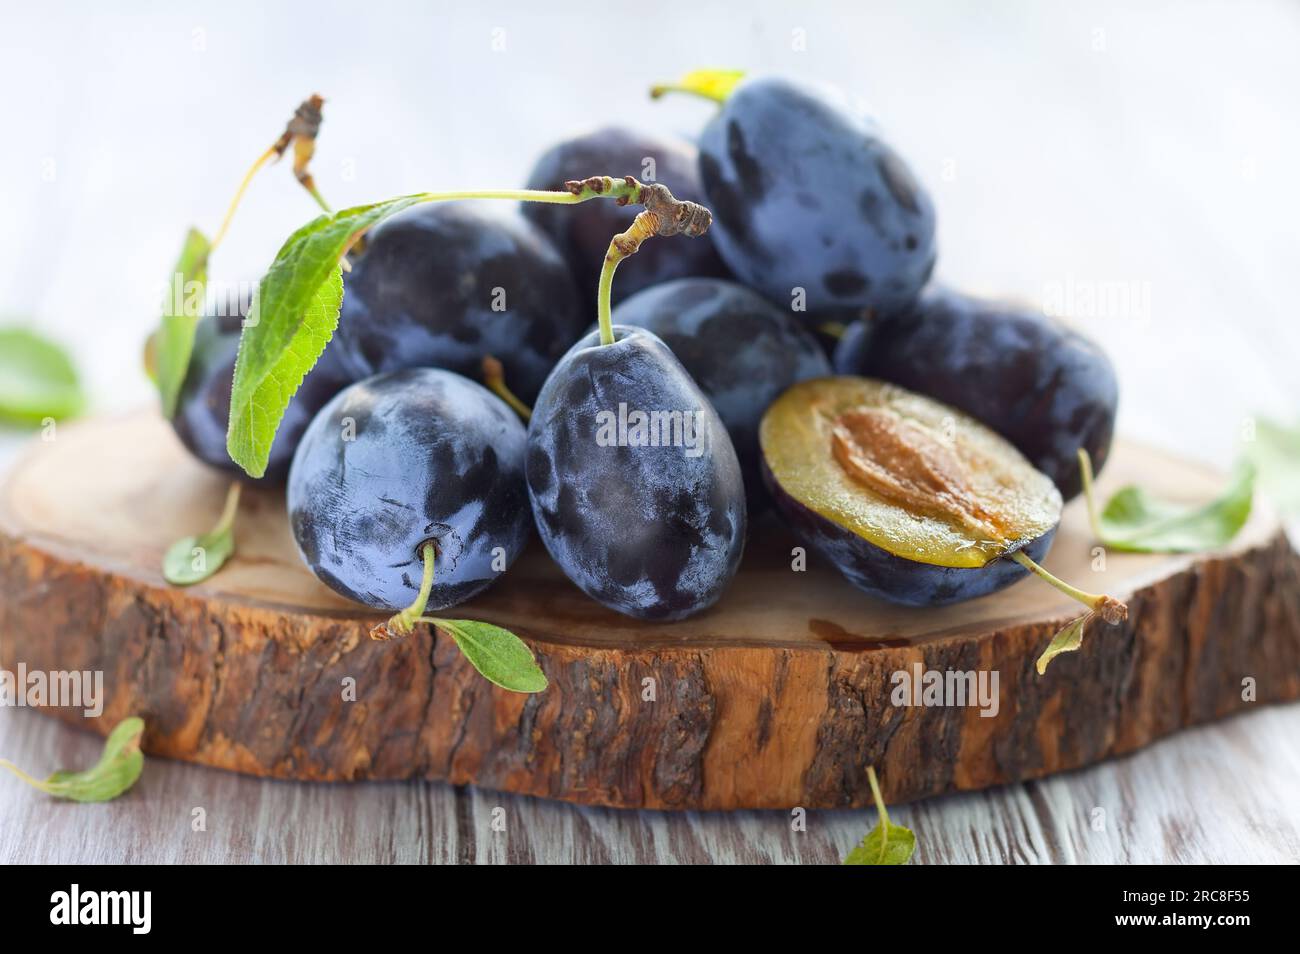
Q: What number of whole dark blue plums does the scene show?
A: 8